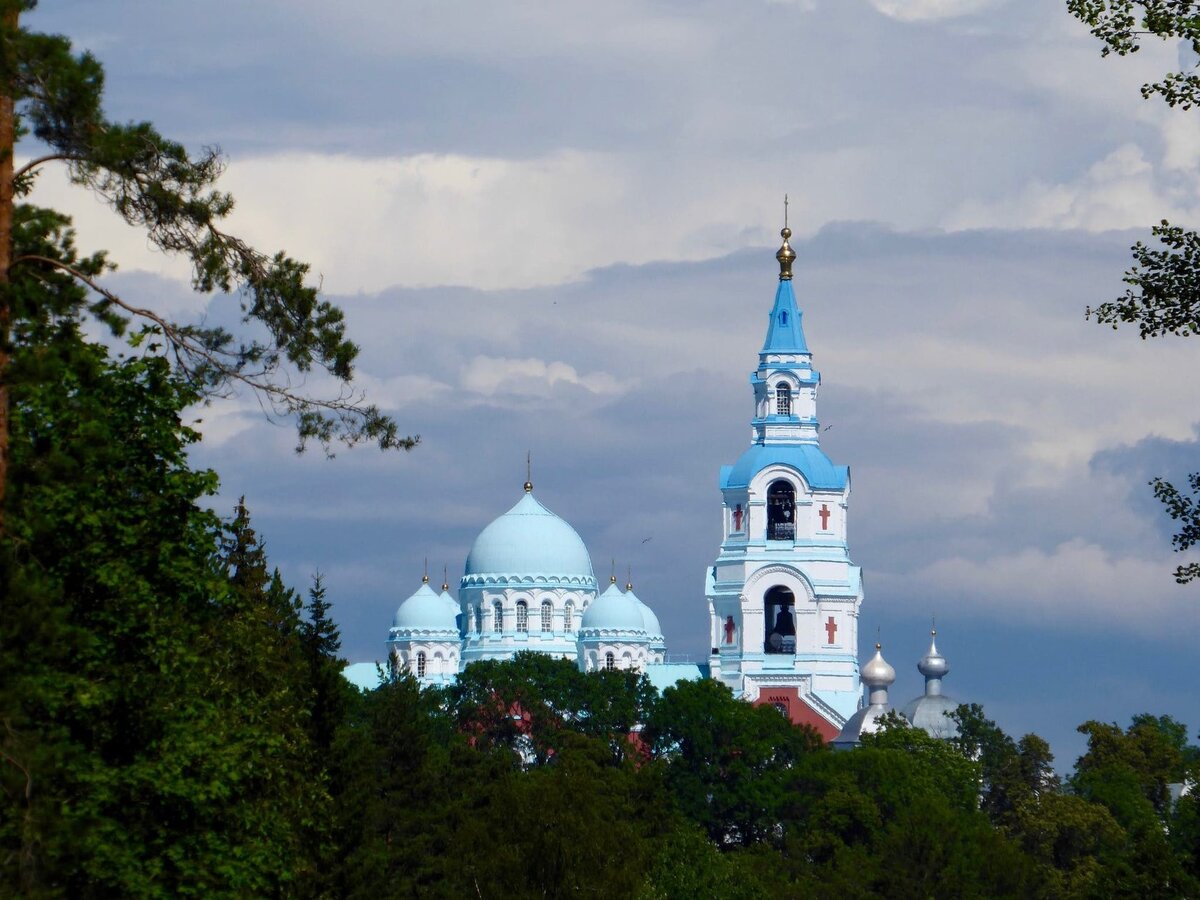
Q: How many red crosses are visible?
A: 4